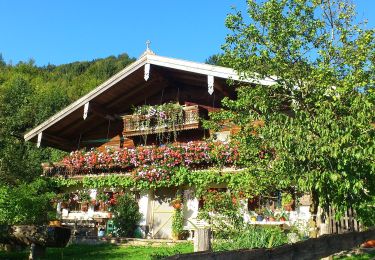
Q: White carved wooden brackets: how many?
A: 4